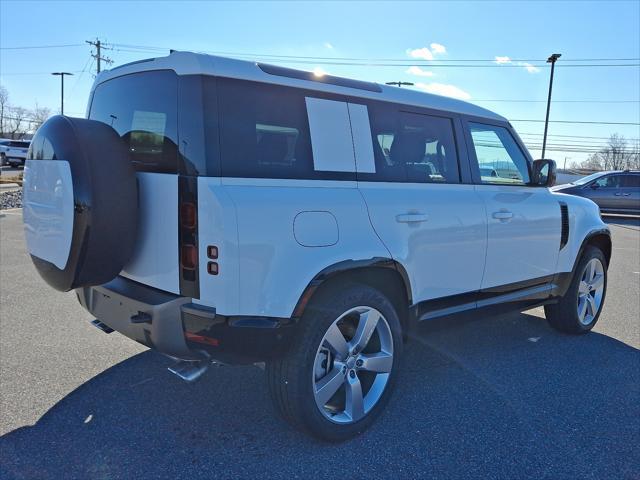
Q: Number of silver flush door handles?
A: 2